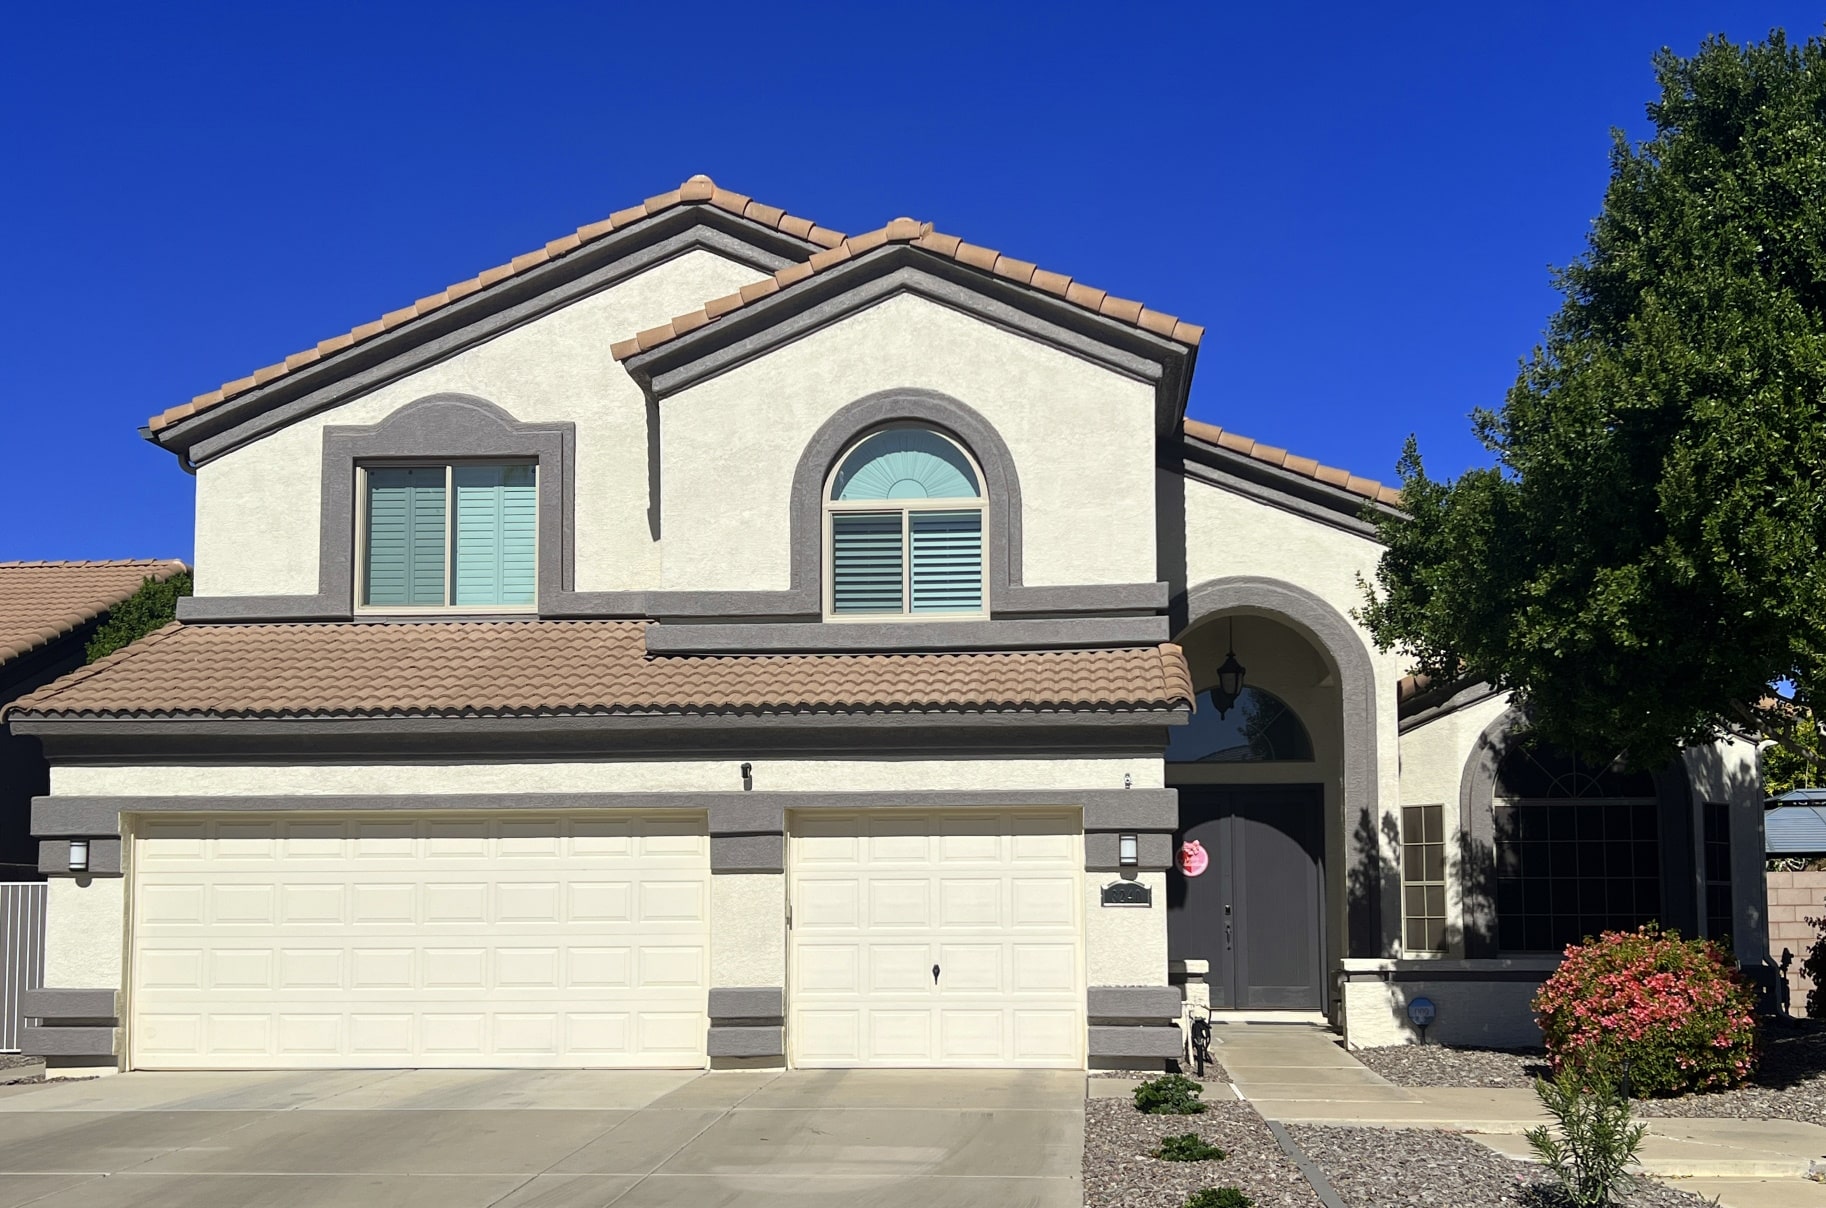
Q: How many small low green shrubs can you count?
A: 3